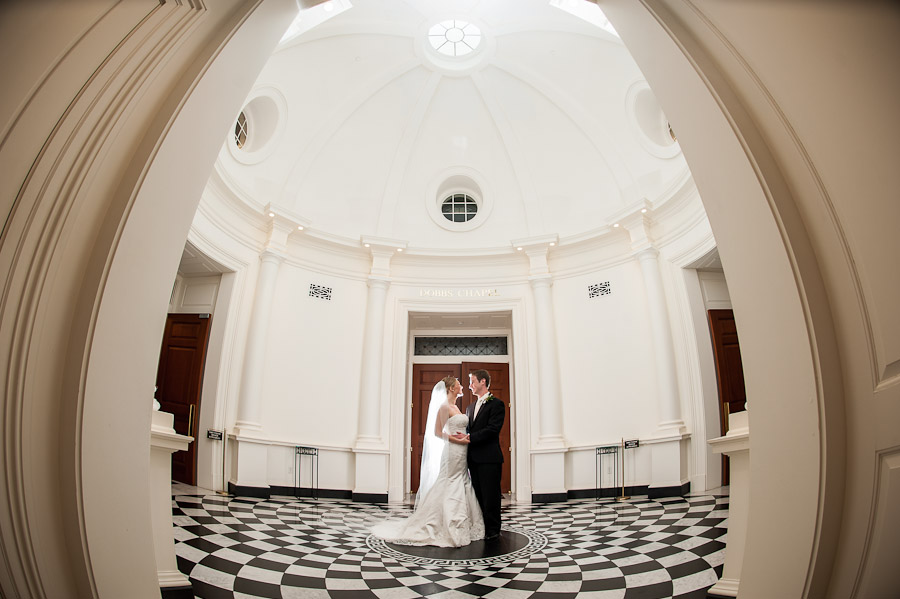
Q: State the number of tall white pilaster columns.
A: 4